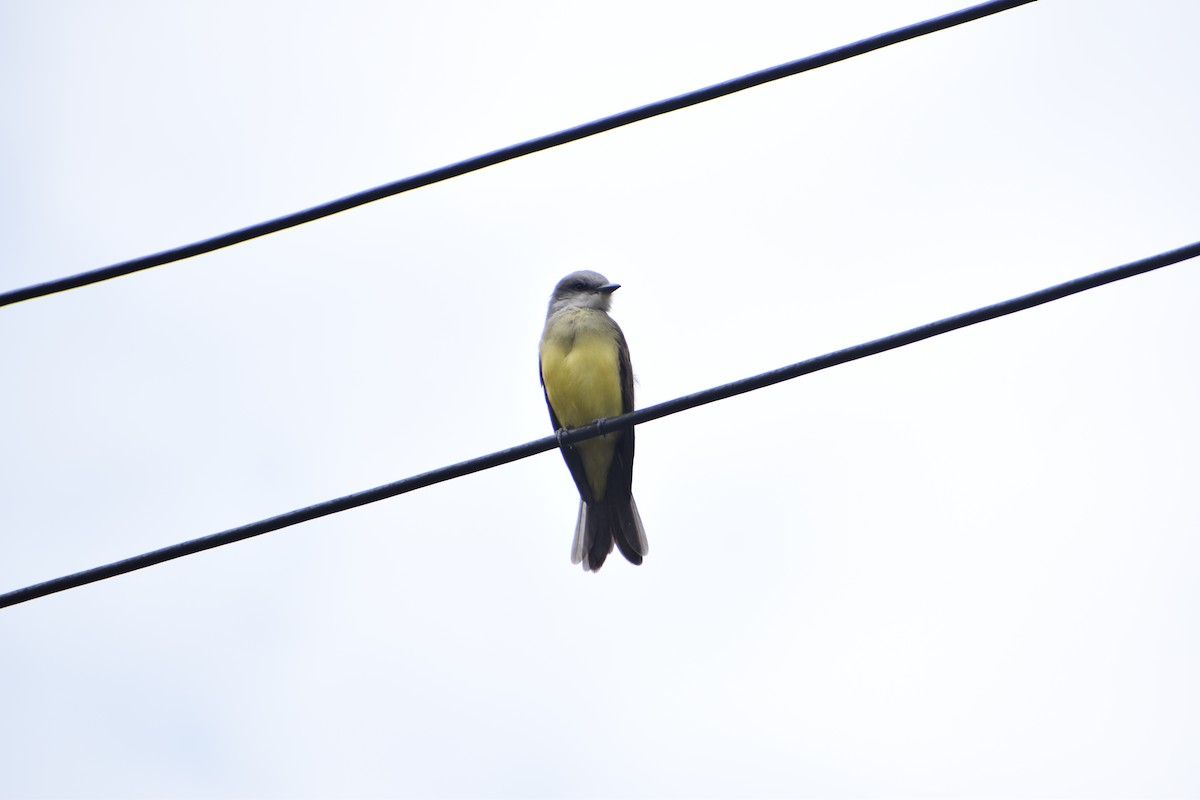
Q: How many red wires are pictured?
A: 0